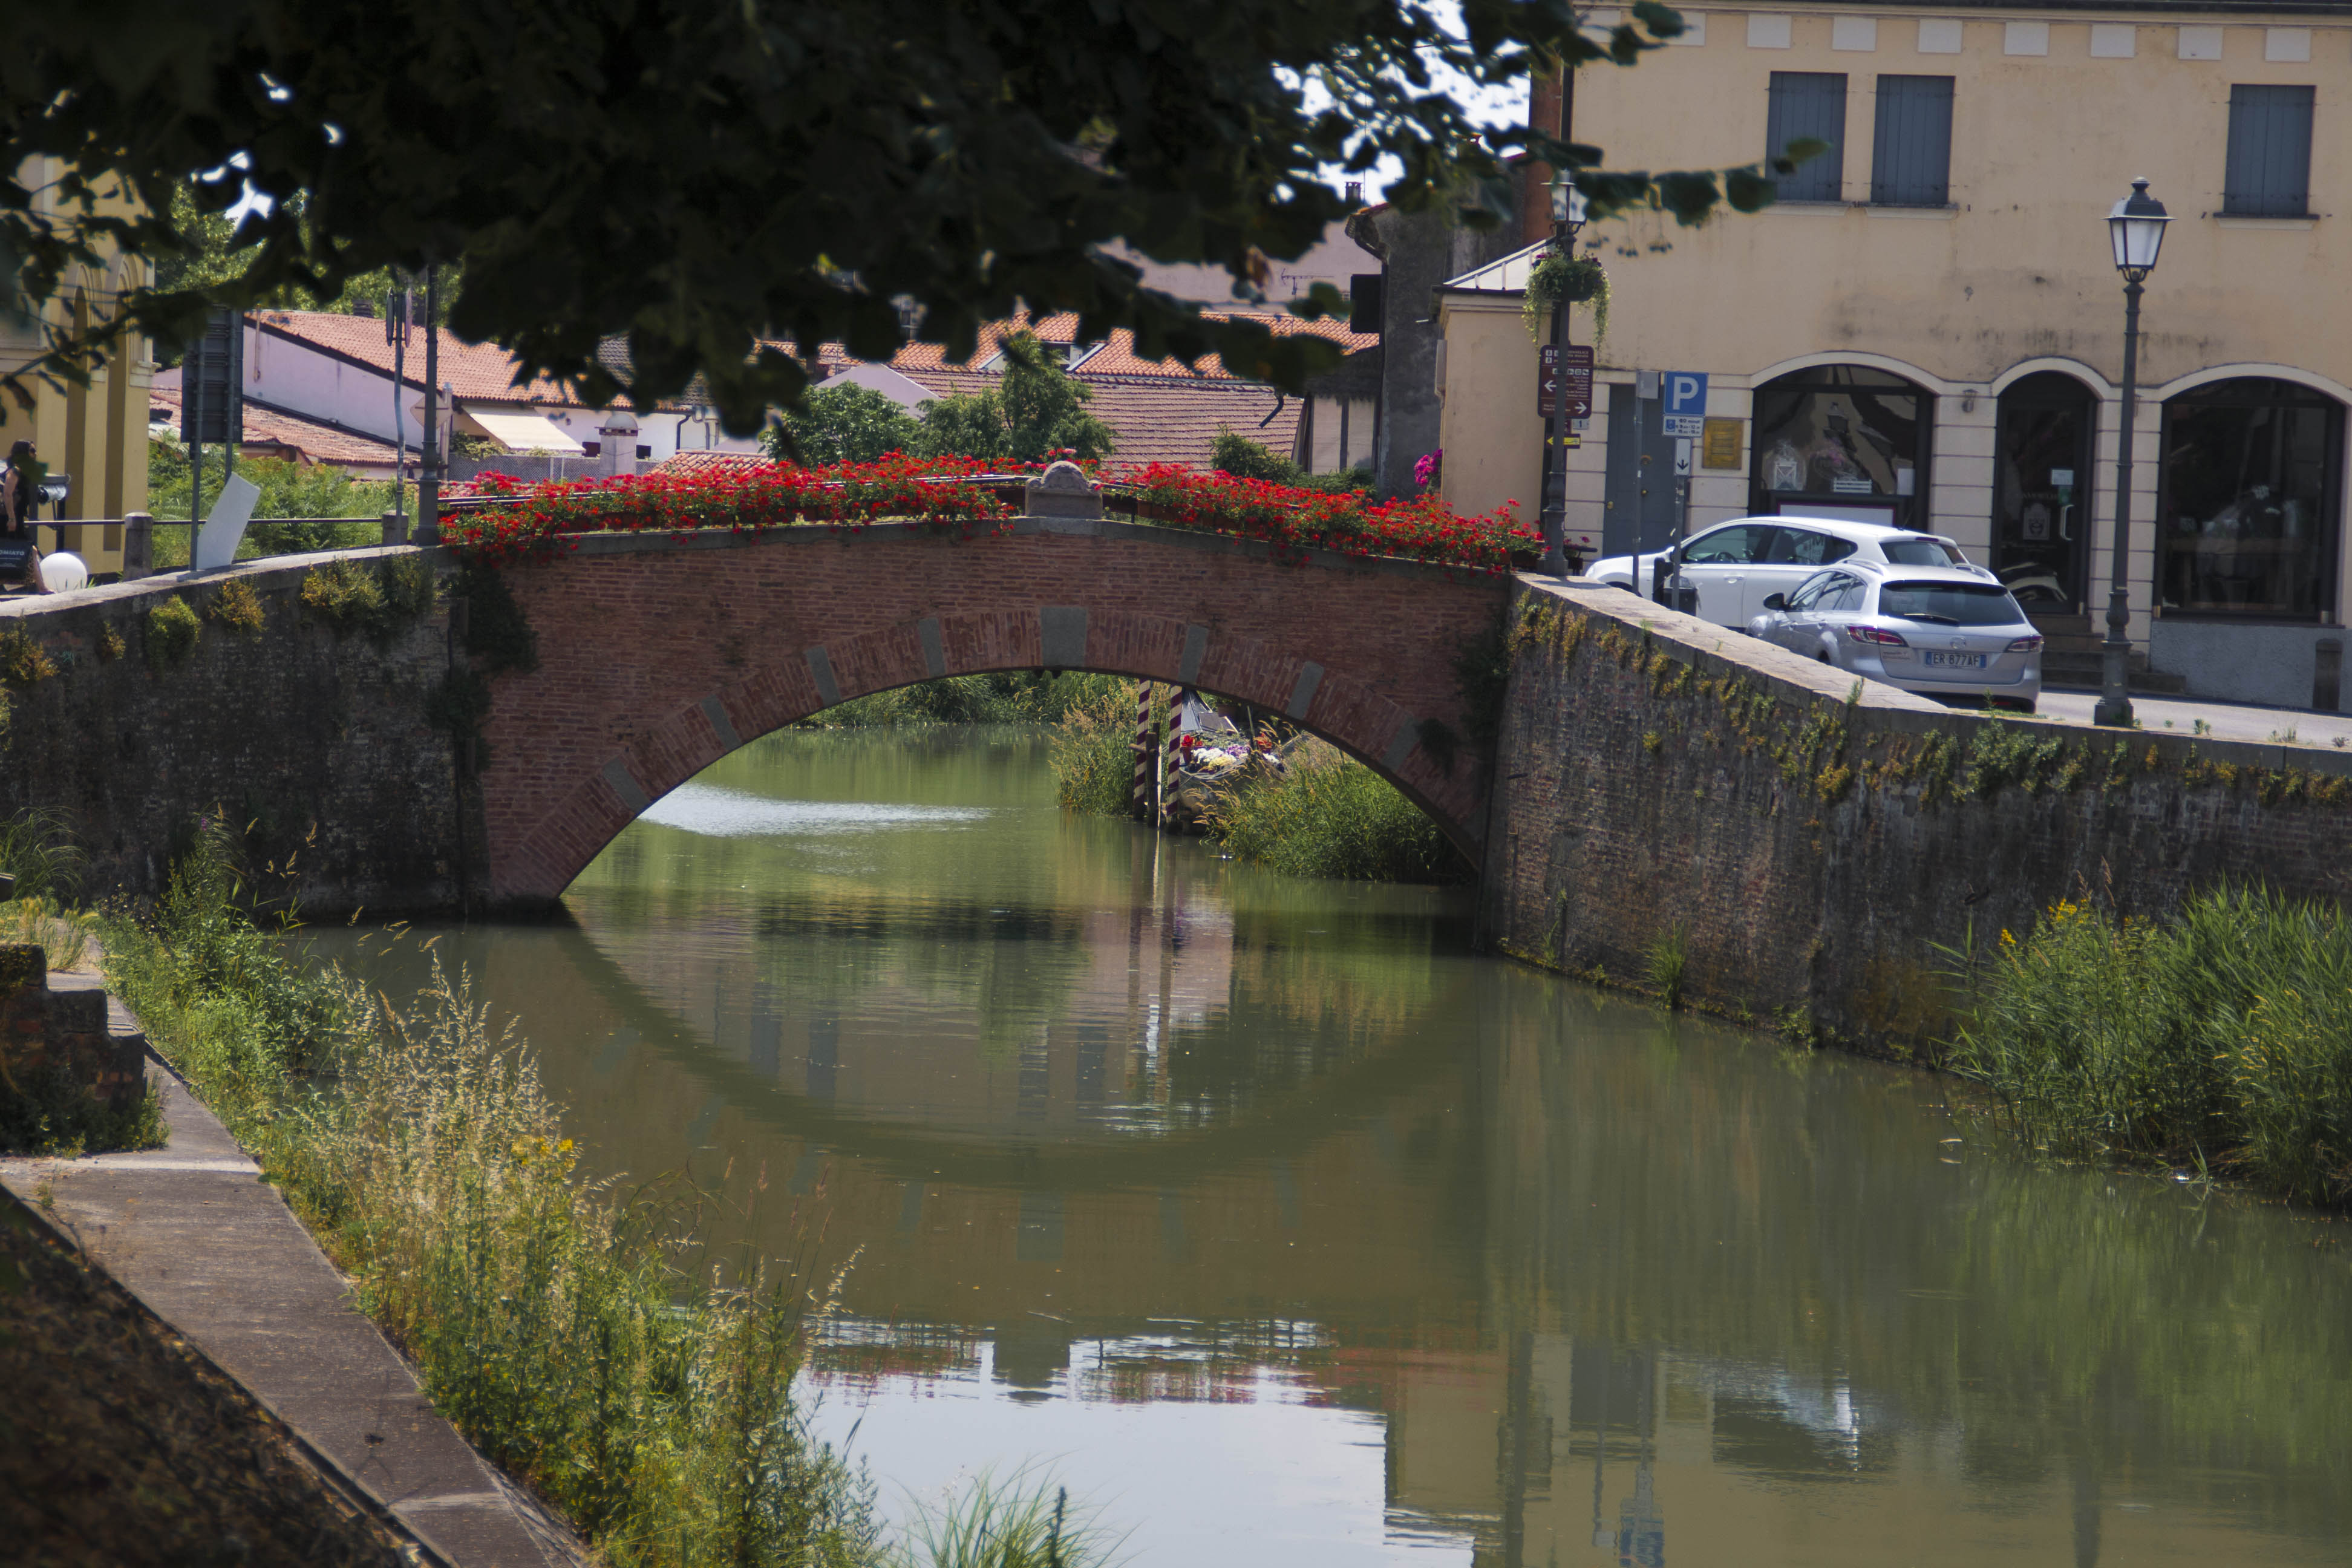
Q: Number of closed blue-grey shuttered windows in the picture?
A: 3